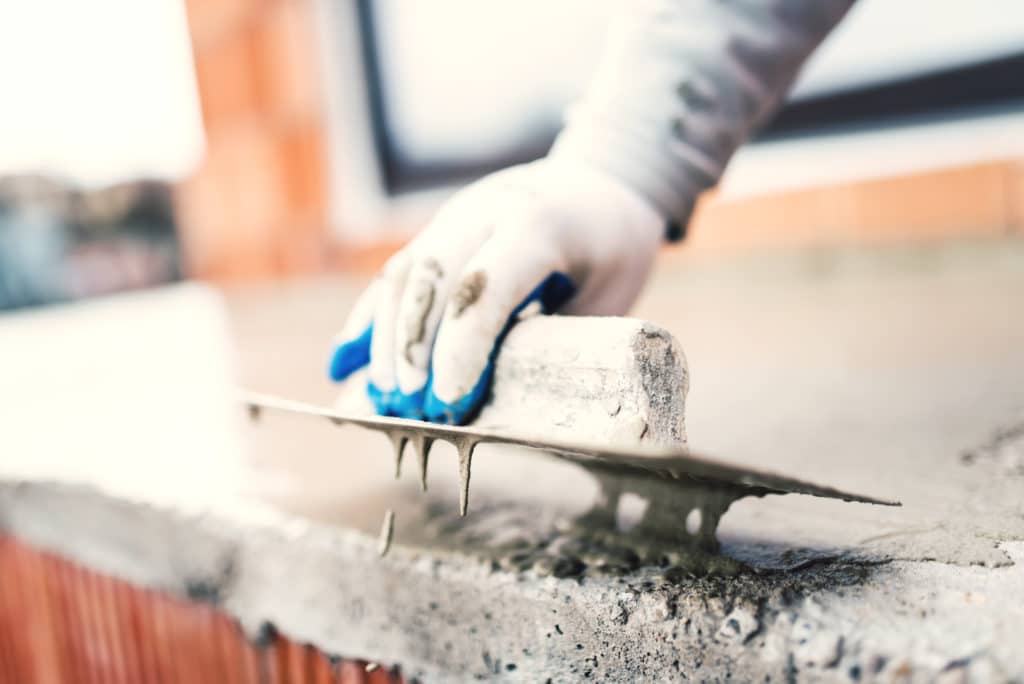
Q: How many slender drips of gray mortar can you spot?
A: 4